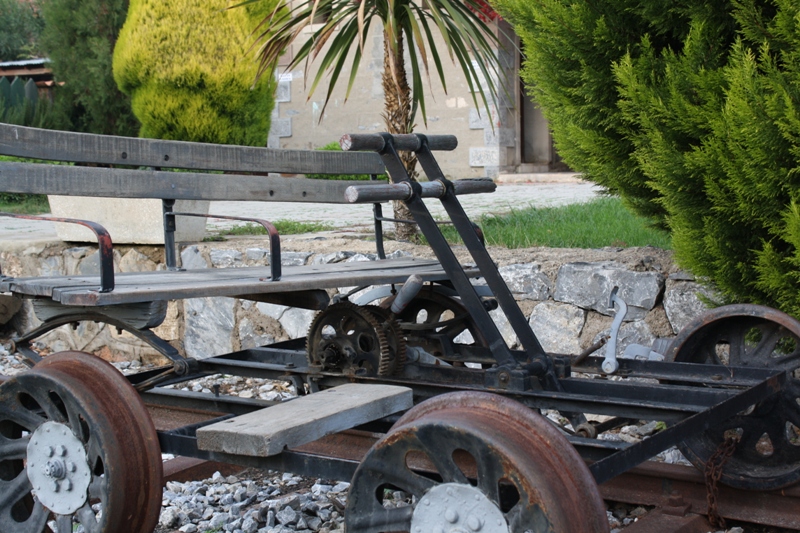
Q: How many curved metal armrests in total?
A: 3